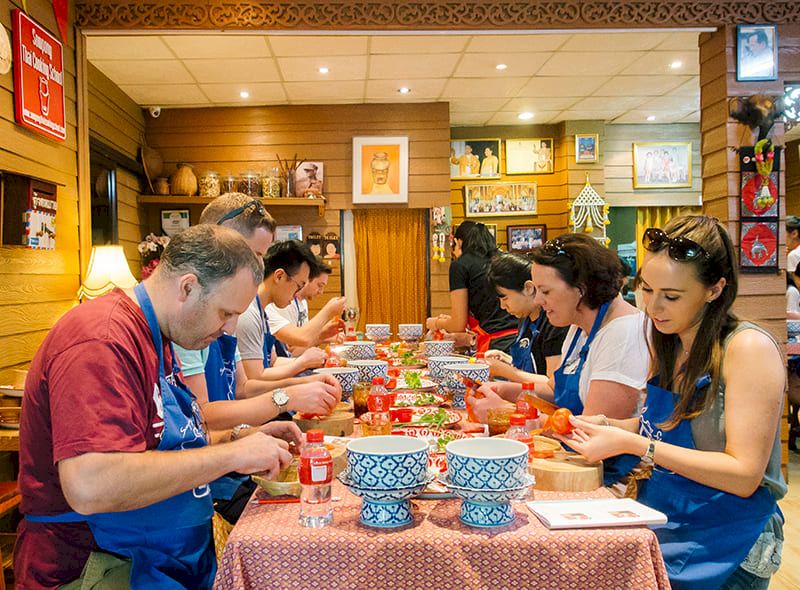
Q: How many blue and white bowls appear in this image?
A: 10